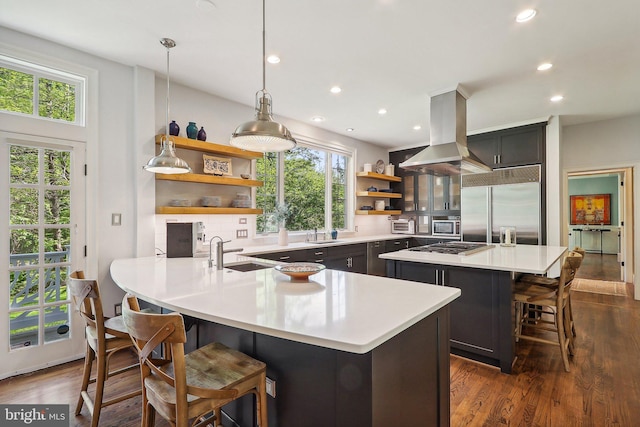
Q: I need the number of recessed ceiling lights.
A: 9